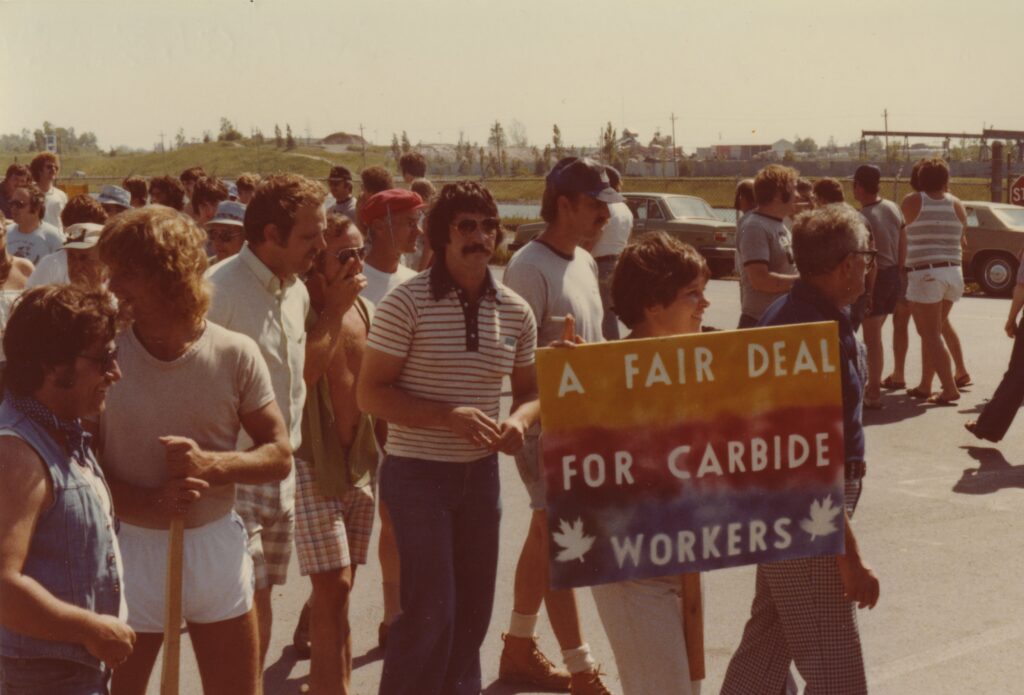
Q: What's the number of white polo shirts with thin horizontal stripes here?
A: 1